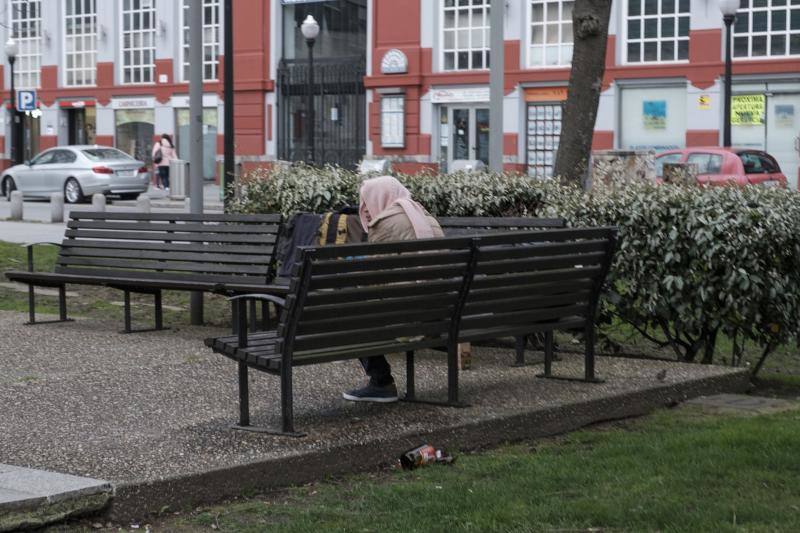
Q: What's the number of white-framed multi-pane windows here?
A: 8